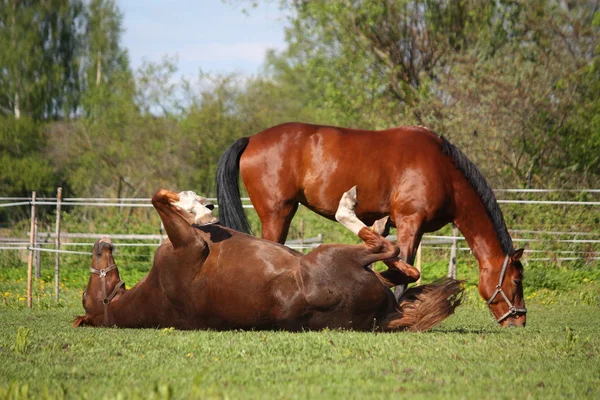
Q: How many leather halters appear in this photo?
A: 2